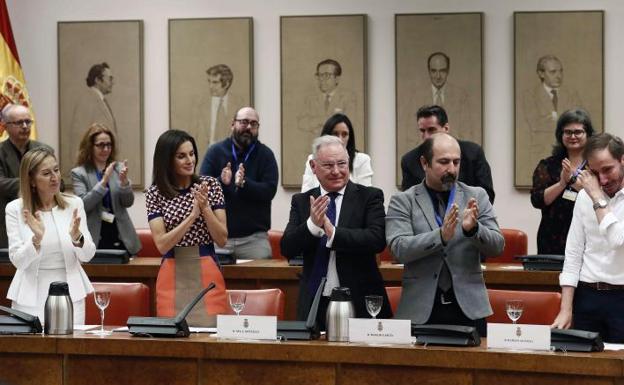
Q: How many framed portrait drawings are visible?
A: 5